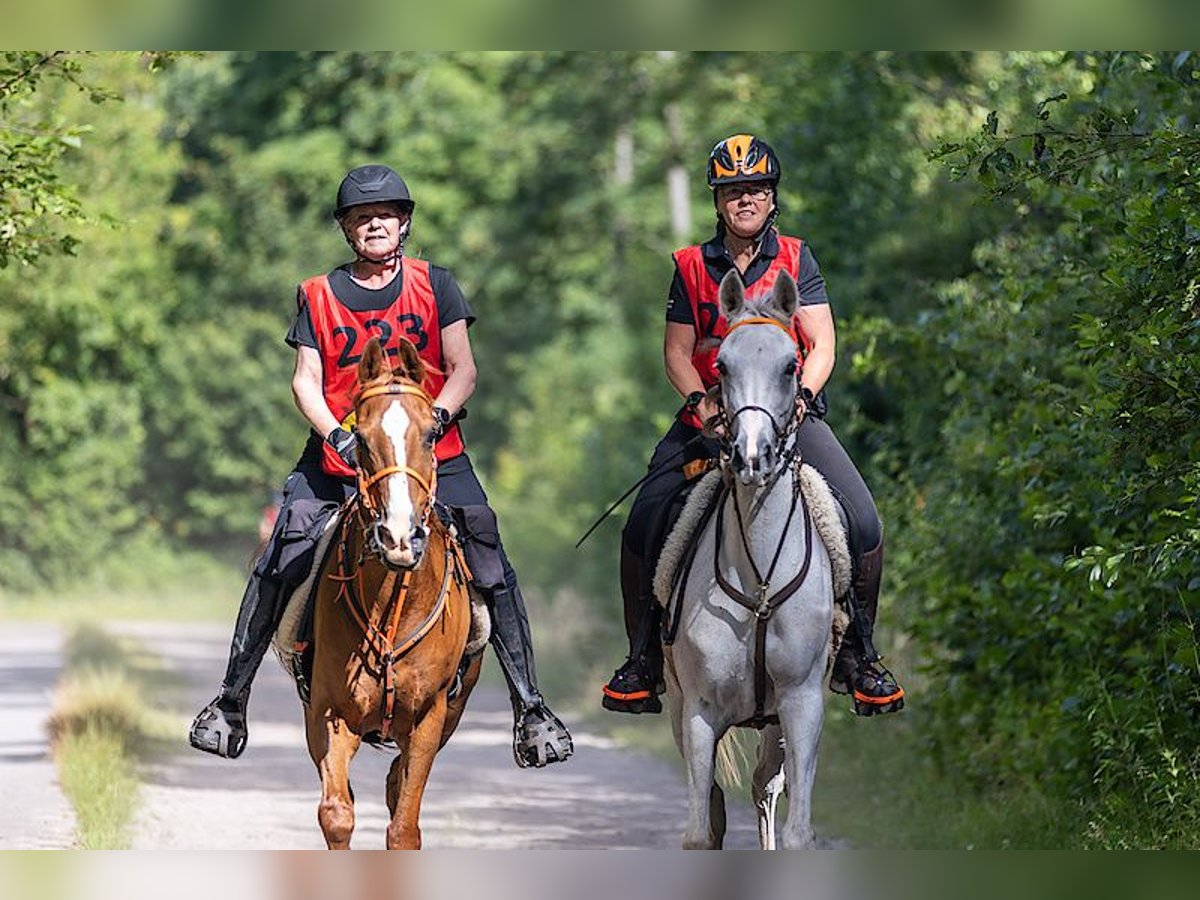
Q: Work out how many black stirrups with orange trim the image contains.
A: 2